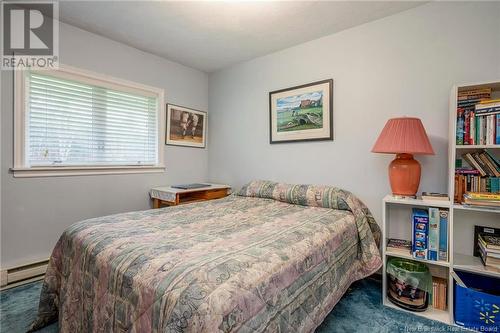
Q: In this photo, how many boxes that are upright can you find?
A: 3